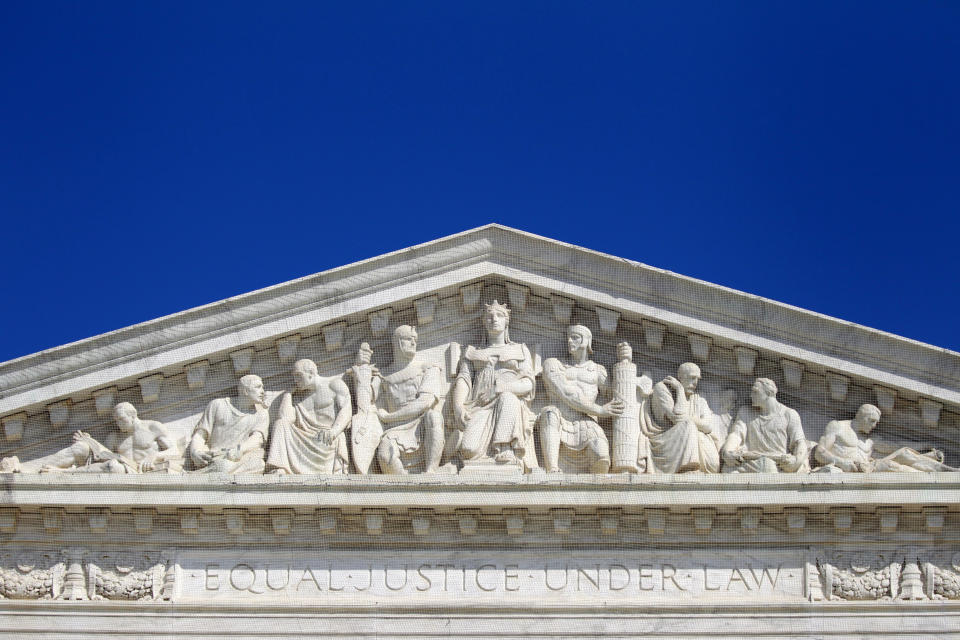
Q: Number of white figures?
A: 9